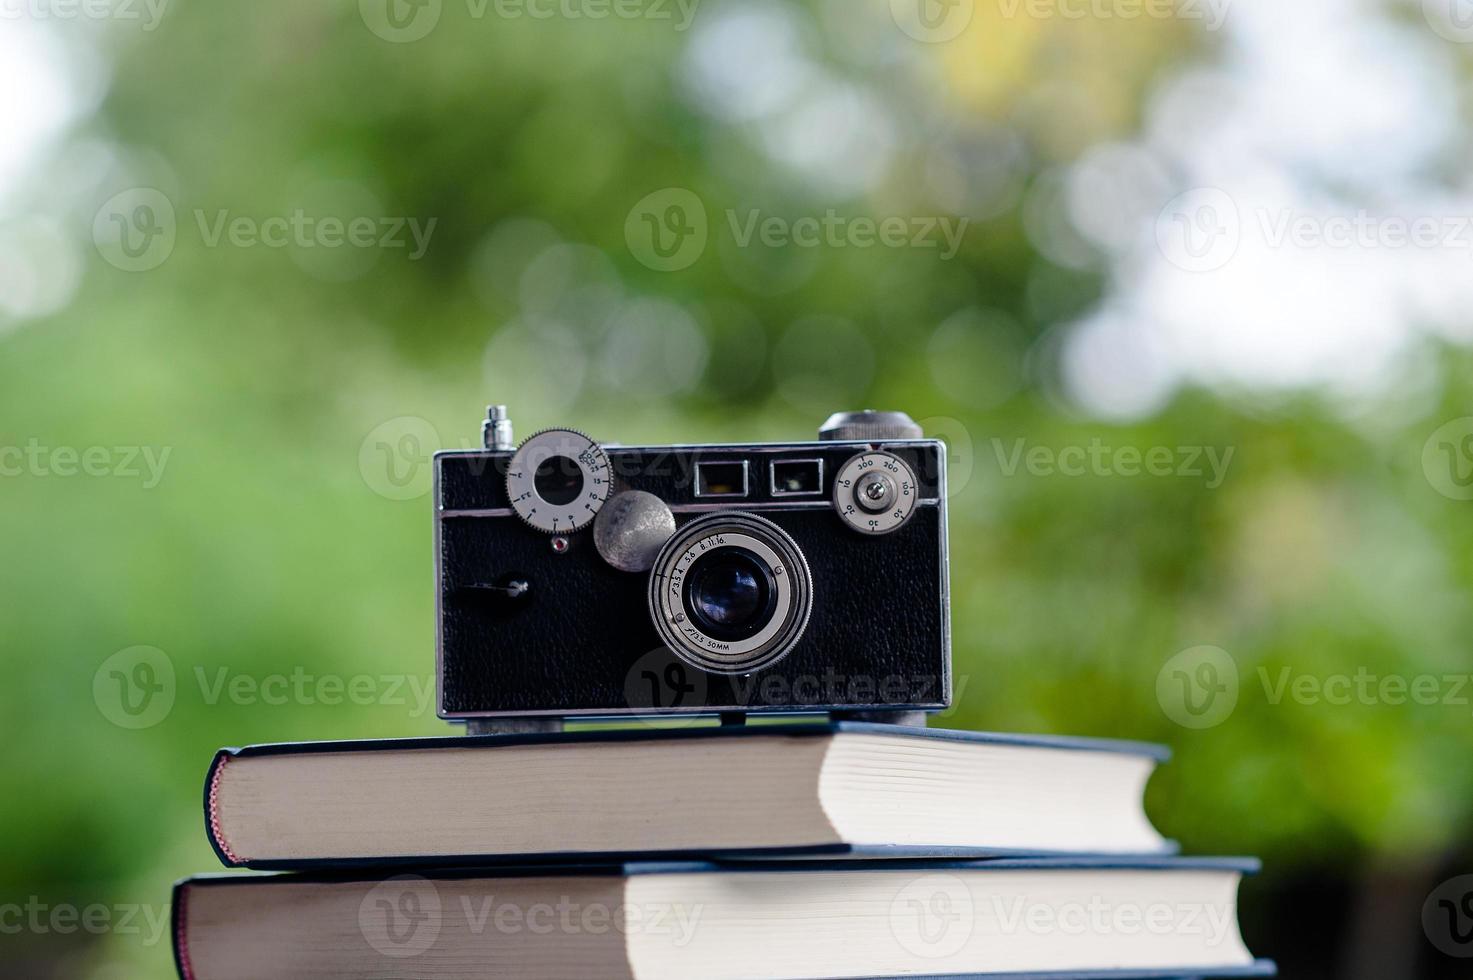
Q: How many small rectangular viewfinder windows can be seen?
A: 2